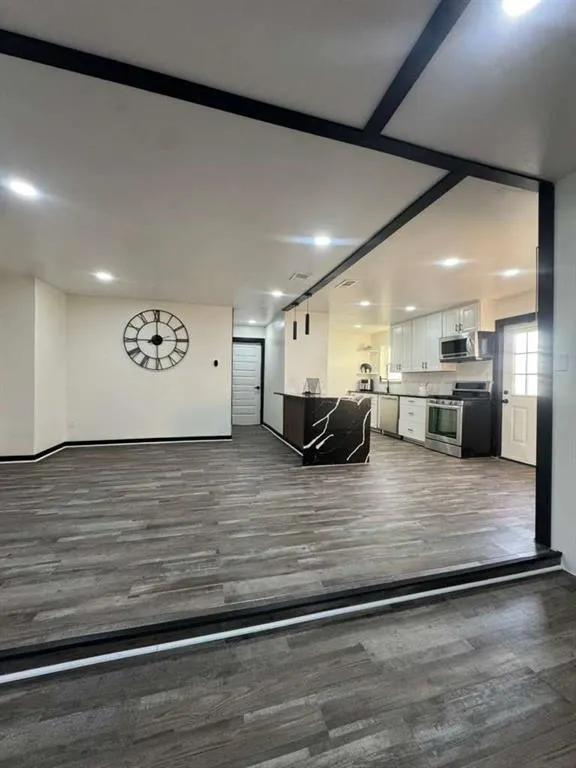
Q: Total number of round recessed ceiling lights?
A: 11